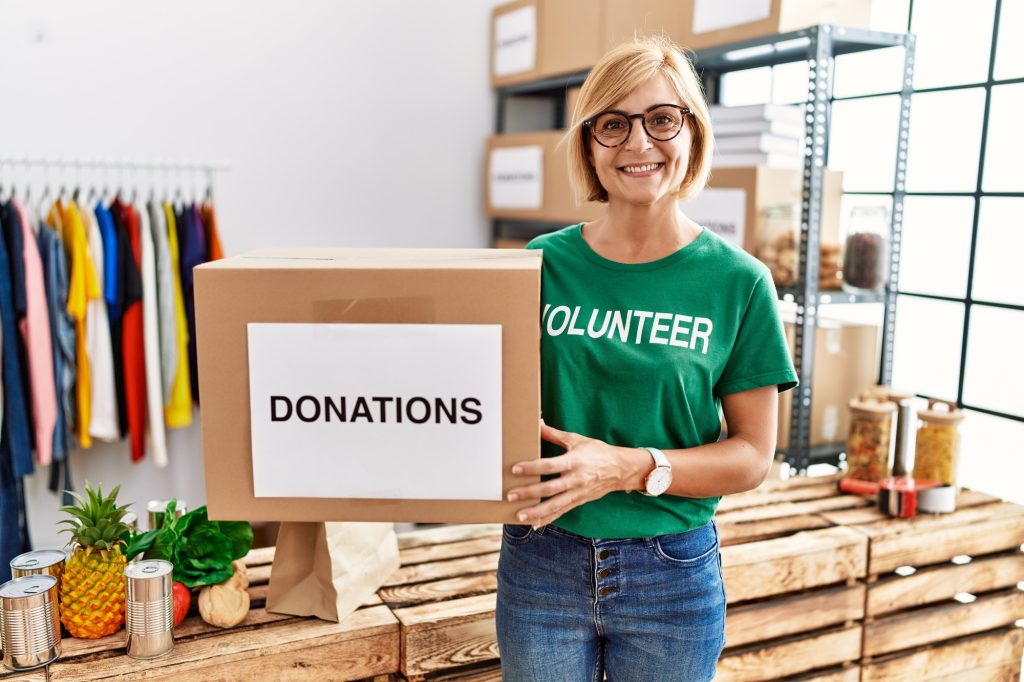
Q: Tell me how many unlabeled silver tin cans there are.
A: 5